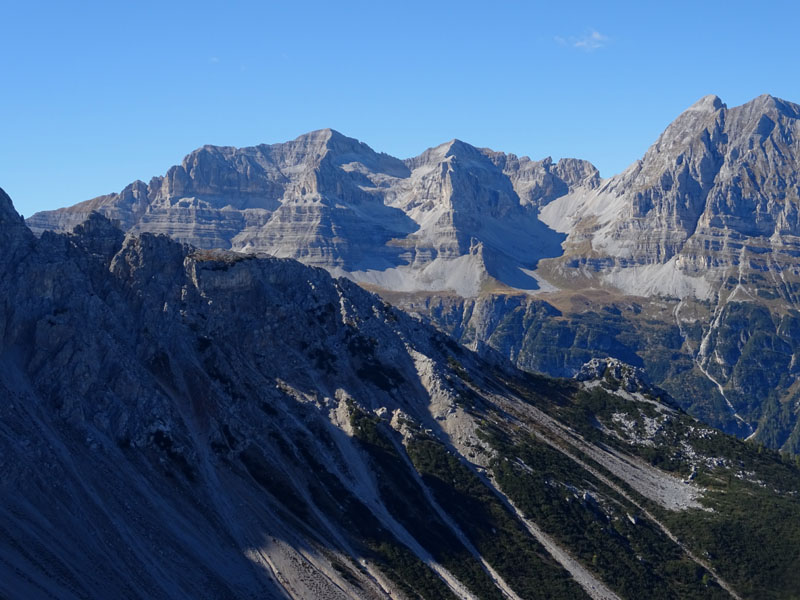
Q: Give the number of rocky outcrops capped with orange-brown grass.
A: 1